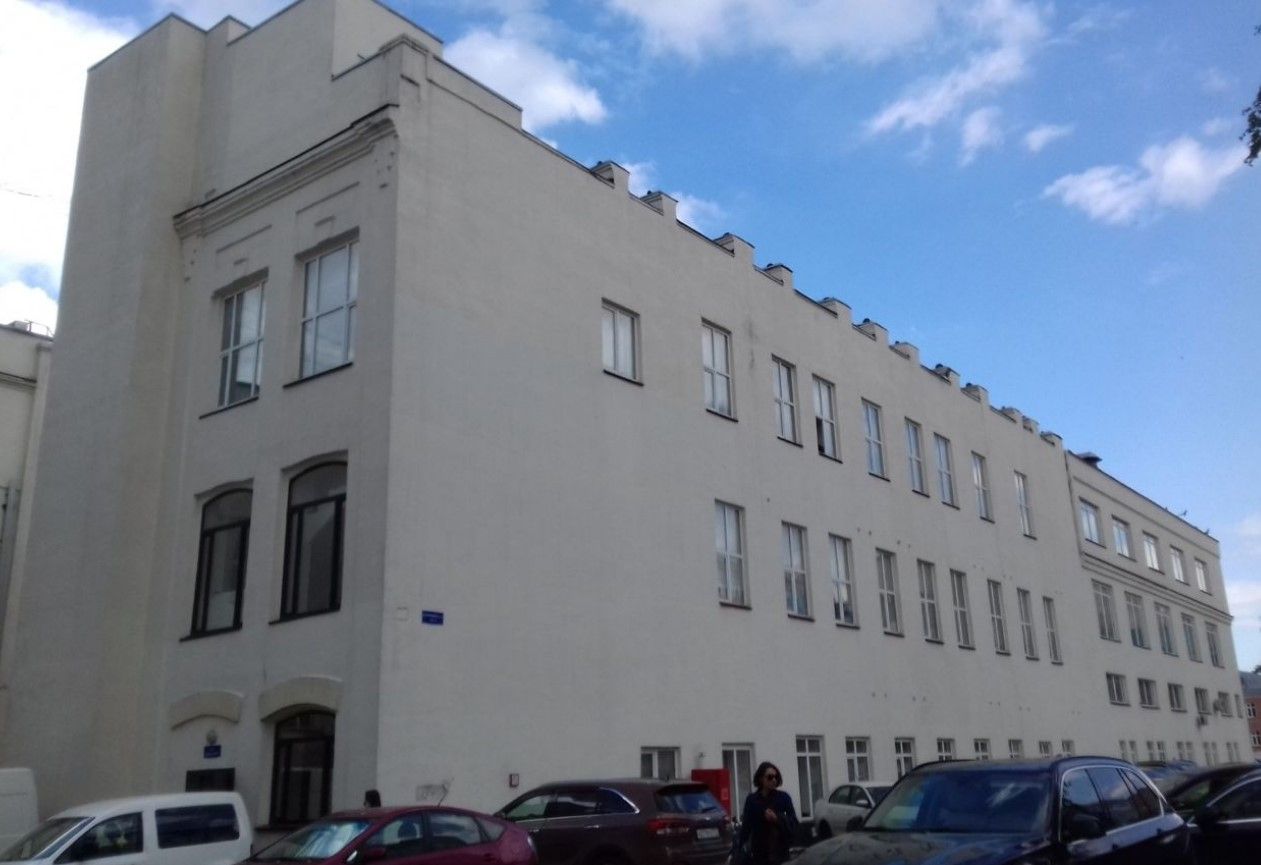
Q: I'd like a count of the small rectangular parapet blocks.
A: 12